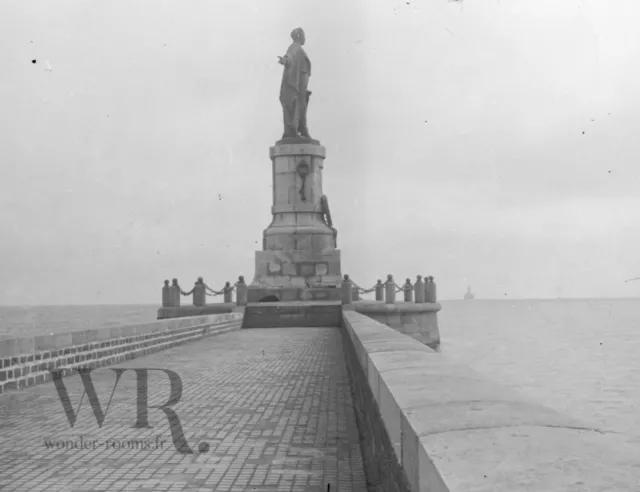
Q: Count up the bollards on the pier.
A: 12